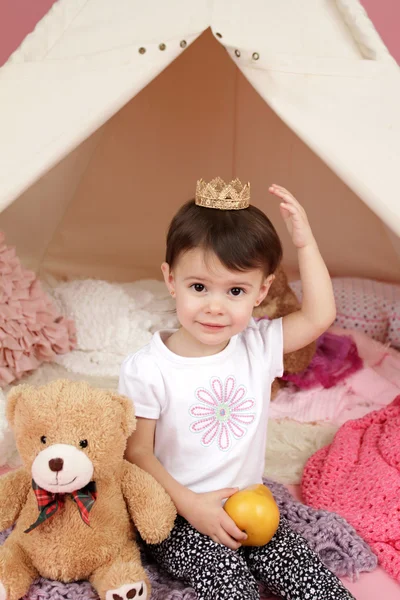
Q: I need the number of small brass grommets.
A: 6